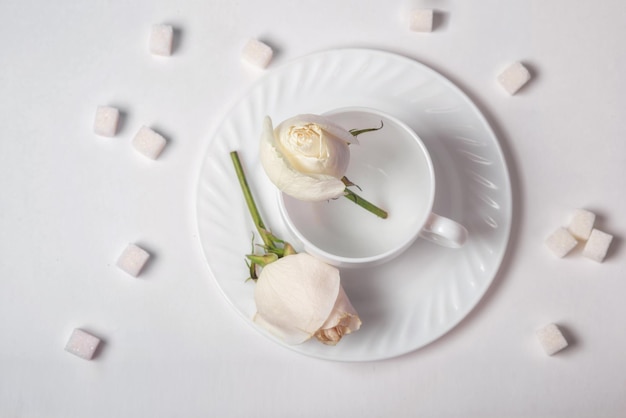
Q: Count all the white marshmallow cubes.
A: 12